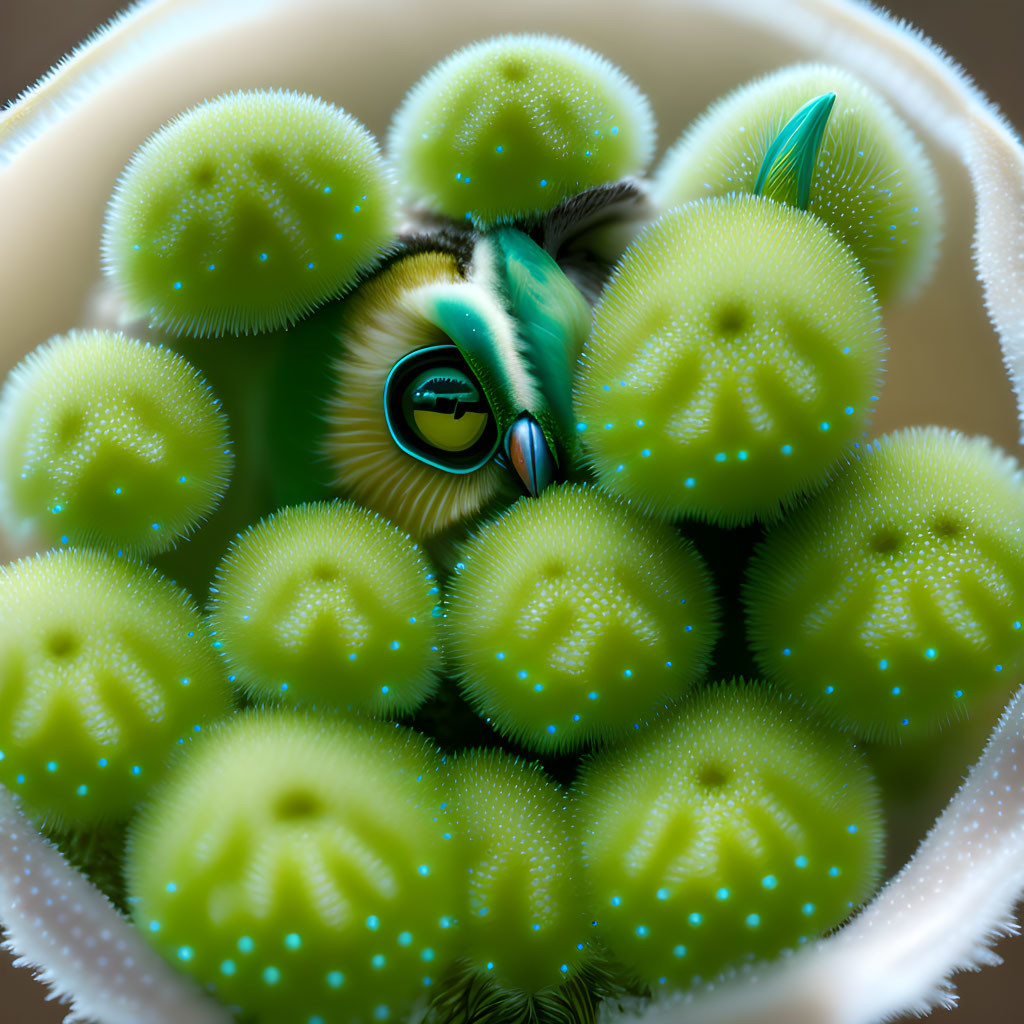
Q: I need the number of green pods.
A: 12